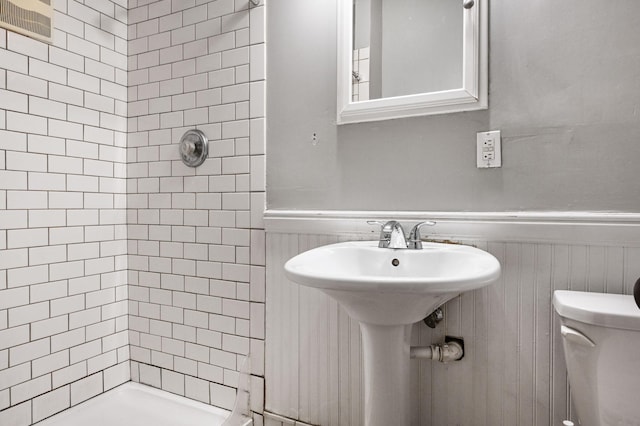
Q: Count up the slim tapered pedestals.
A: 1